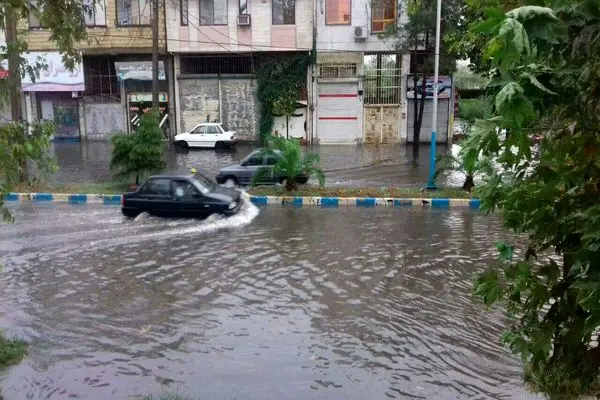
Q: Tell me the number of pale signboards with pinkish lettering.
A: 1